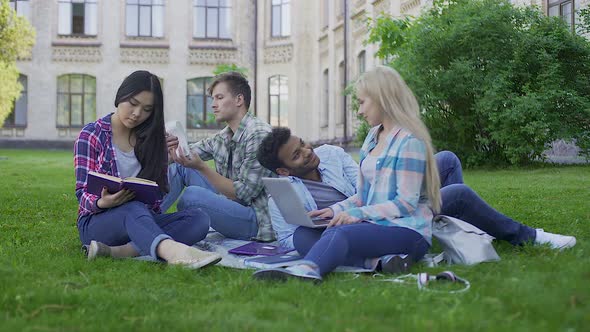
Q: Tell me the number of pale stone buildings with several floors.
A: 1